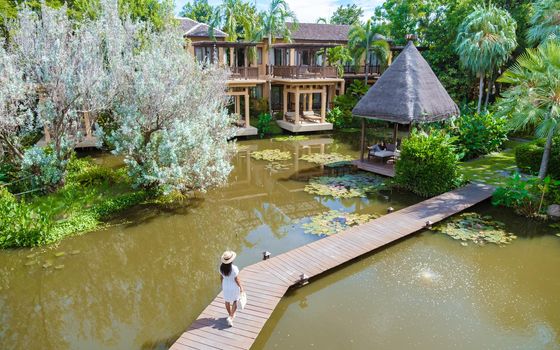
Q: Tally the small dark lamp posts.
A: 4